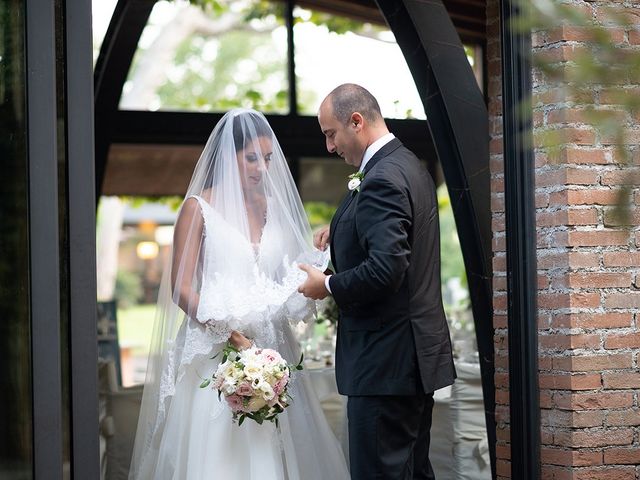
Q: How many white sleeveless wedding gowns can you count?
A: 1